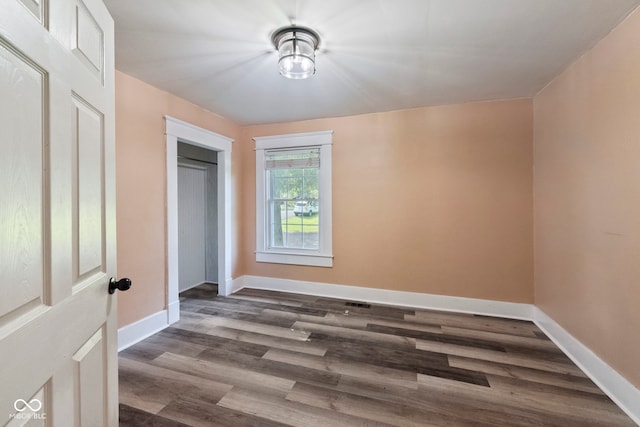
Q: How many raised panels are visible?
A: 6